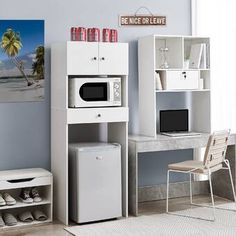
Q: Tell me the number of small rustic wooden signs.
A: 1